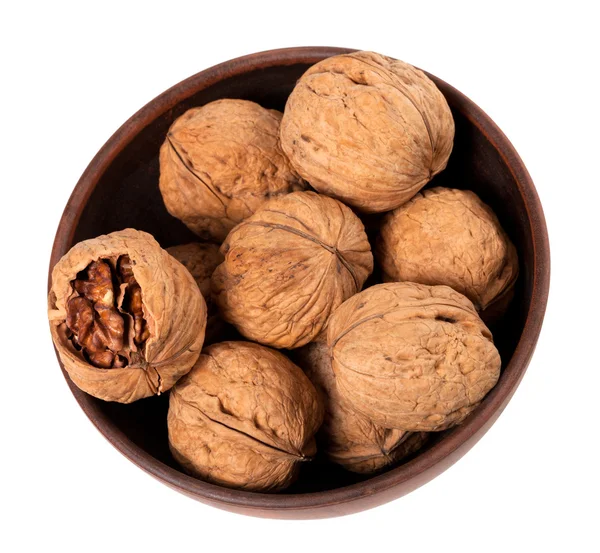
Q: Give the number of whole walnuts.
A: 8